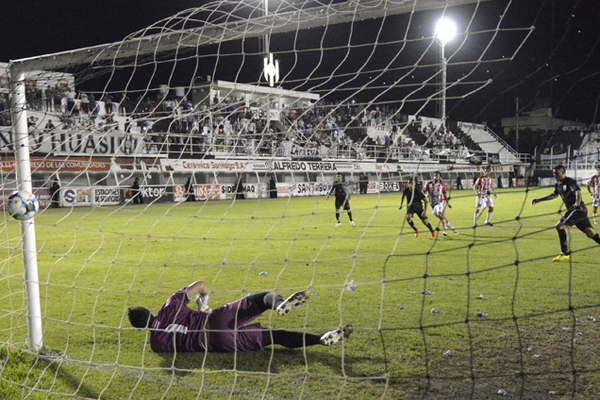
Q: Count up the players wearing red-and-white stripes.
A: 3